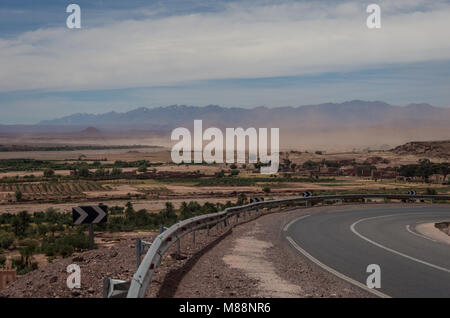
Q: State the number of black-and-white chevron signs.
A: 4